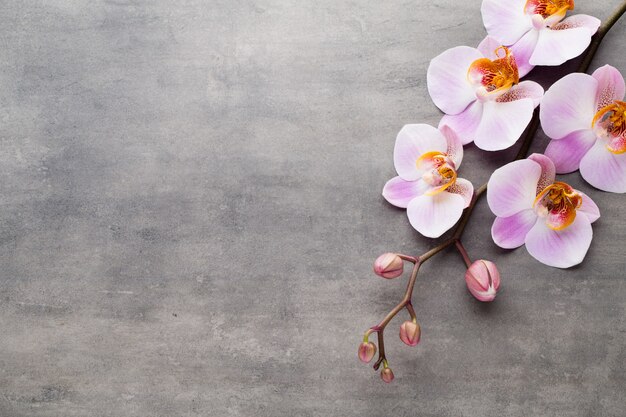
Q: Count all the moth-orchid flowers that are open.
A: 5